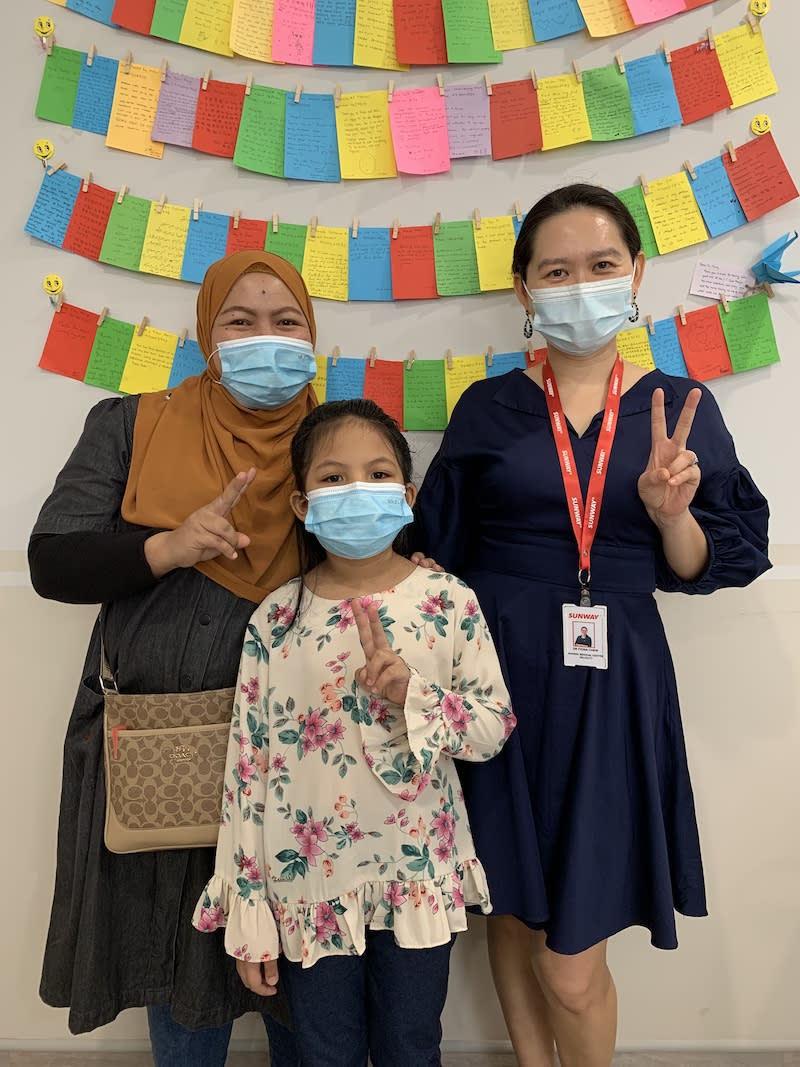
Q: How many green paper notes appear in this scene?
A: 12